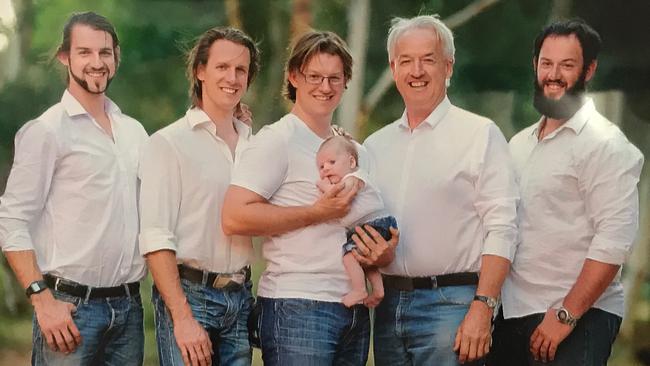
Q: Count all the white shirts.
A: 6